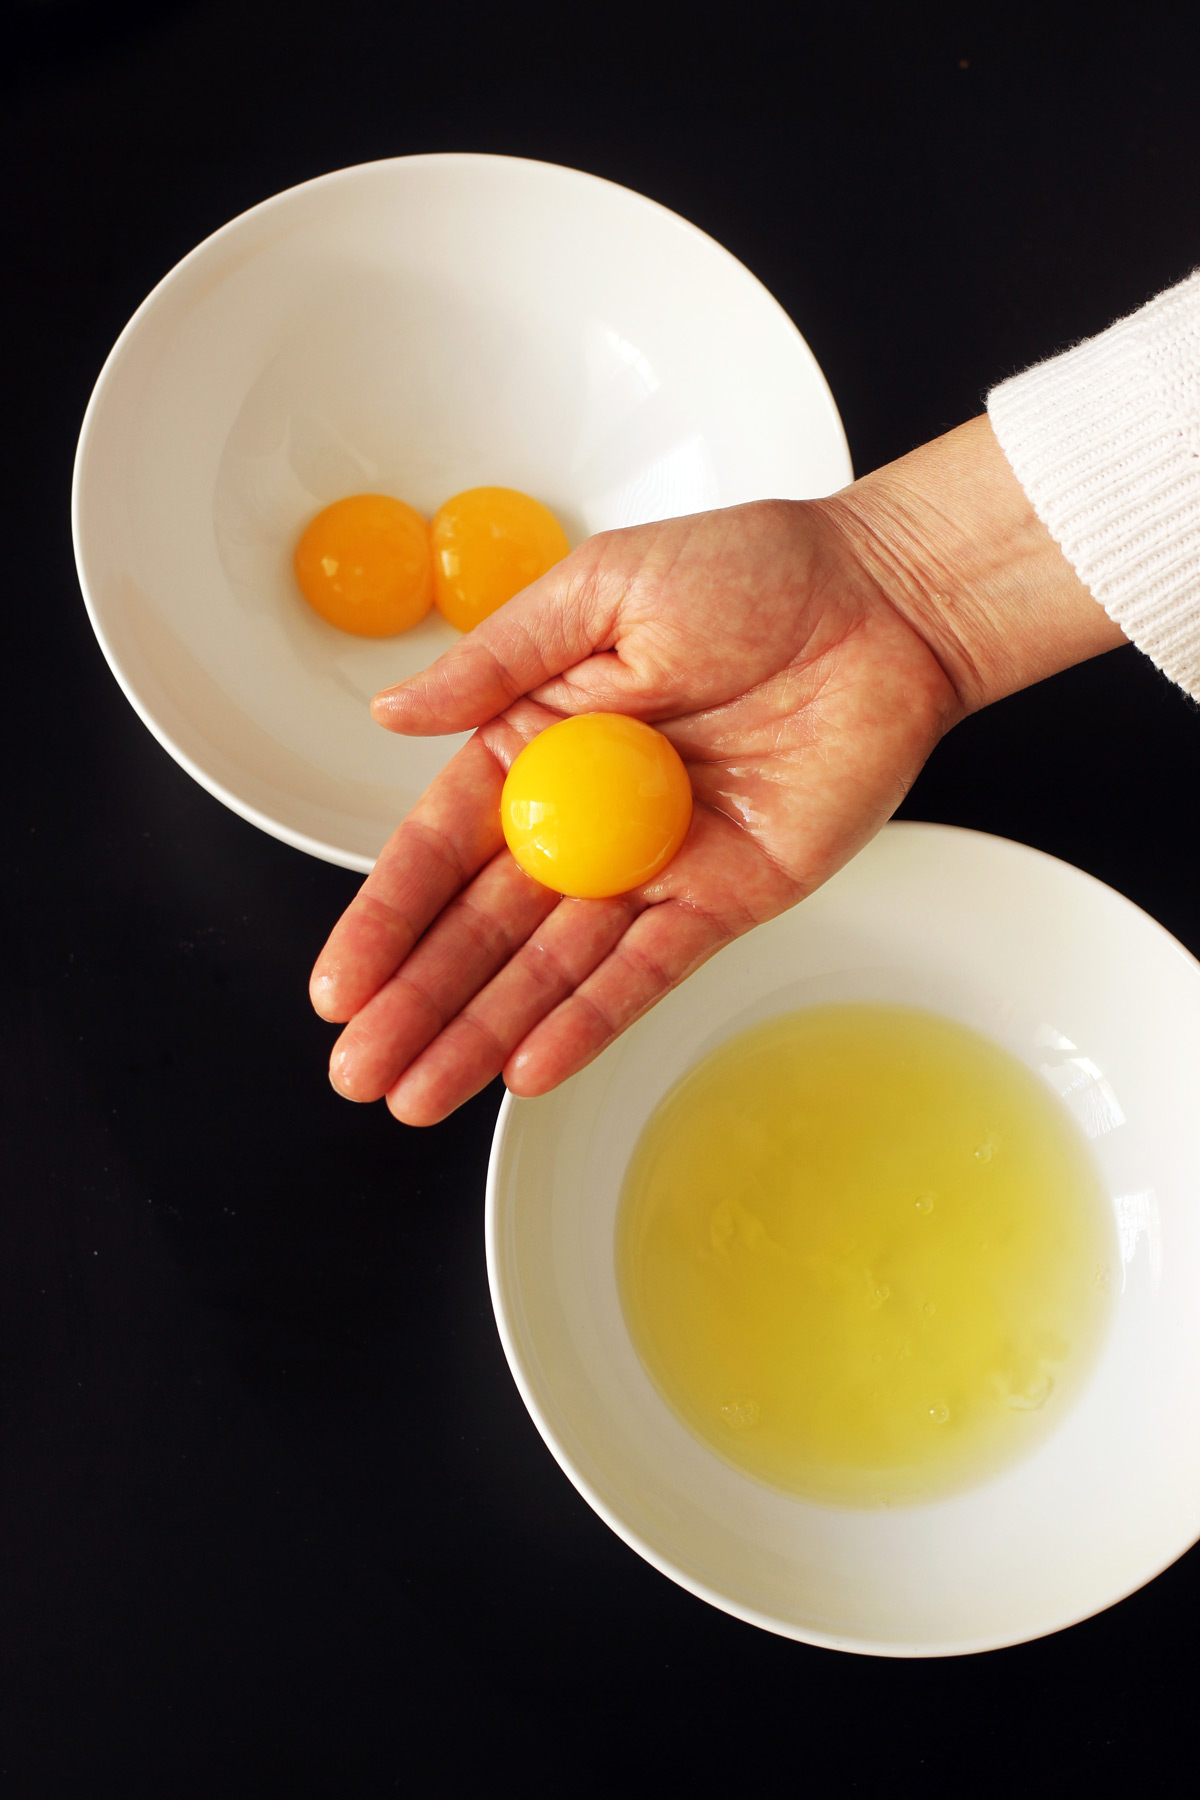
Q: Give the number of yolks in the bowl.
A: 2